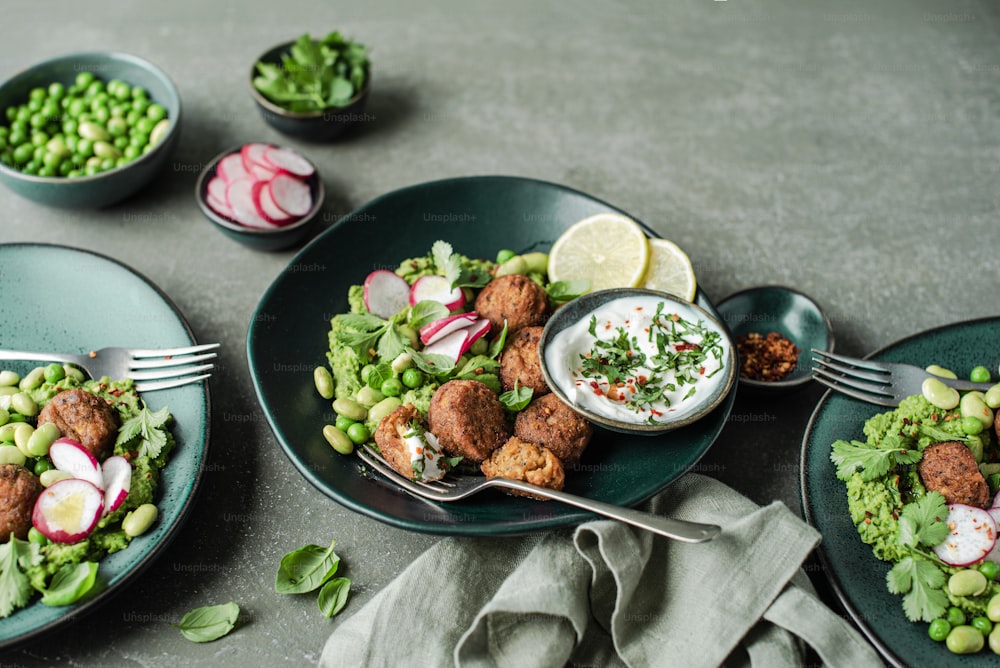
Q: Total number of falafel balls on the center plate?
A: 6